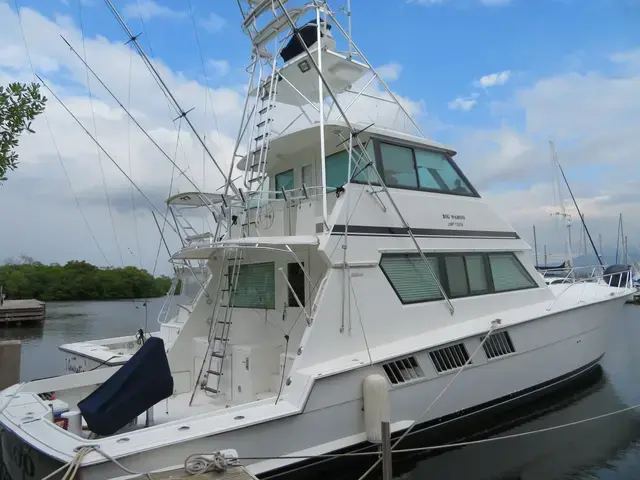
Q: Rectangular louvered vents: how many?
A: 3